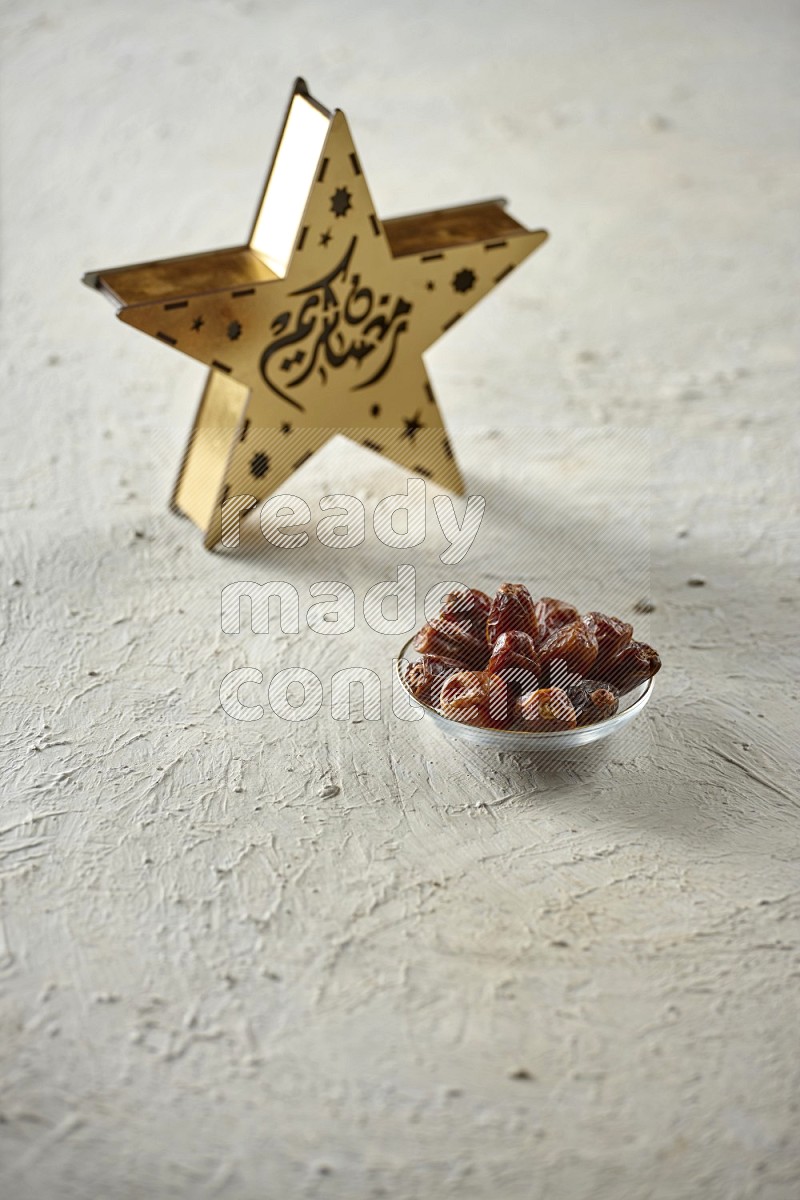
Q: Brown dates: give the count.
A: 12